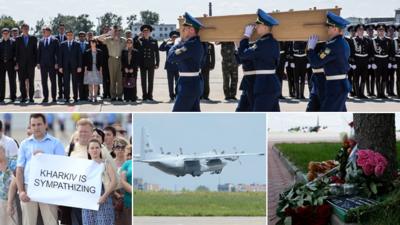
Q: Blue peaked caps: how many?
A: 3